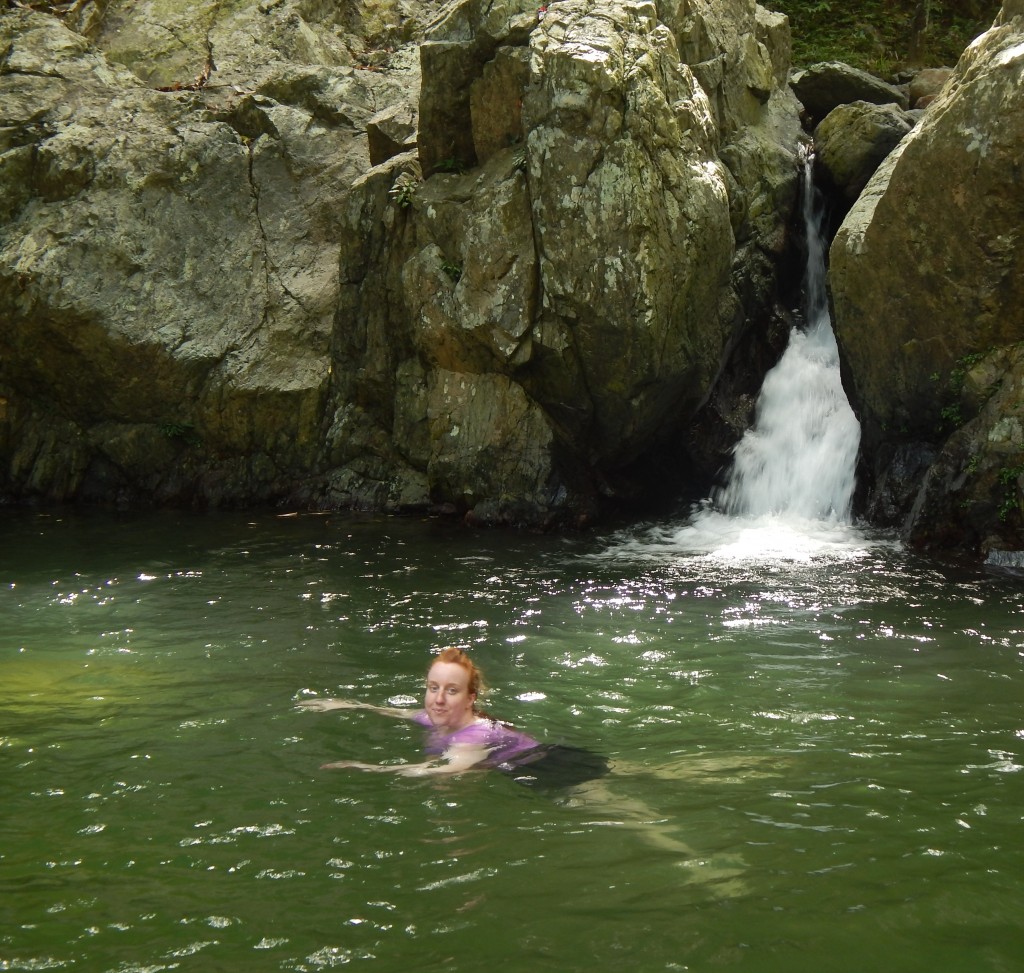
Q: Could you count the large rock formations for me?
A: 2